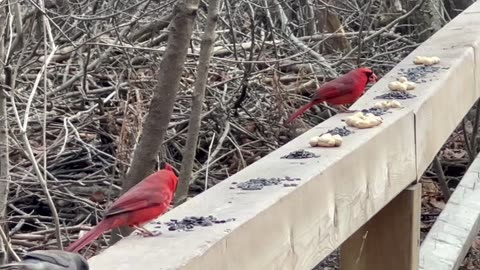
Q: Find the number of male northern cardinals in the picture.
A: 2